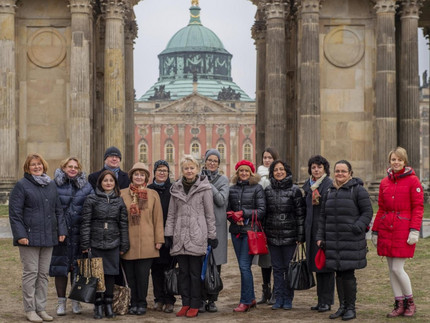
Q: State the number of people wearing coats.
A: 14